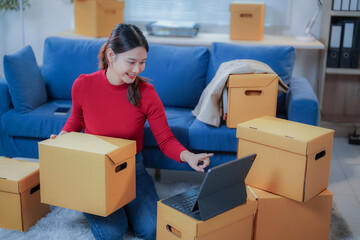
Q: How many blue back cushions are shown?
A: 3